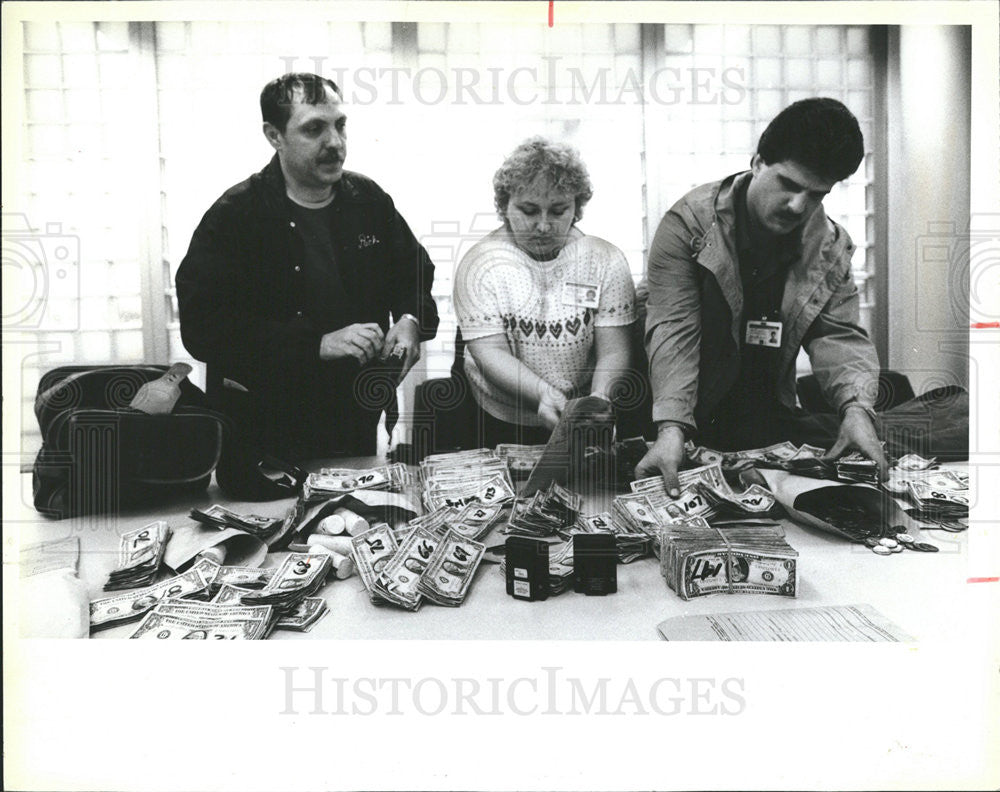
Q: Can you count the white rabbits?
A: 0